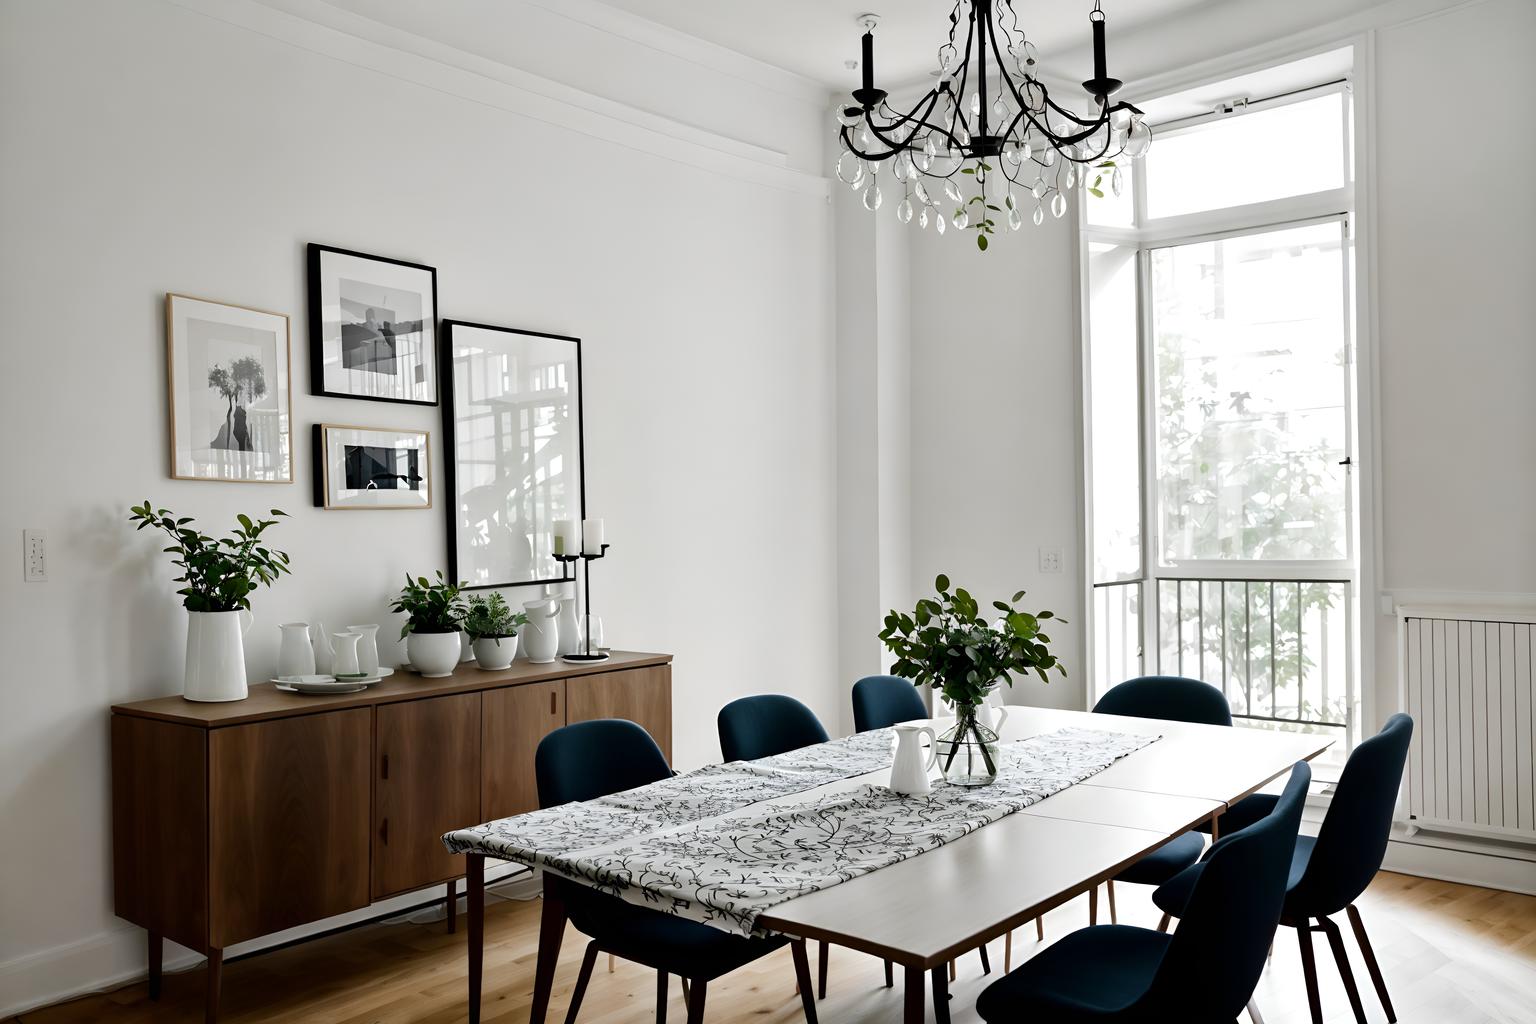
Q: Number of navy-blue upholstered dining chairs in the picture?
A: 6